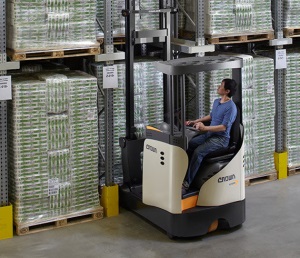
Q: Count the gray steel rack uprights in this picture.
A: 4